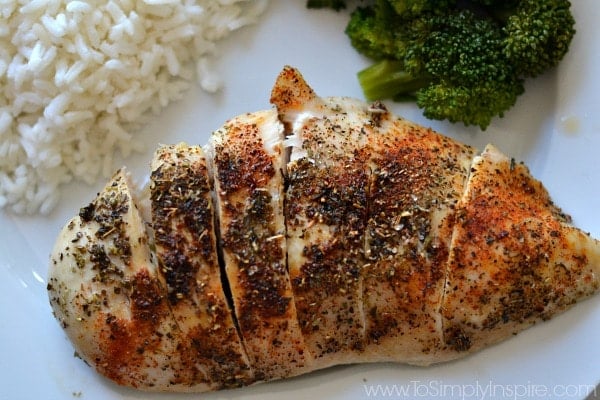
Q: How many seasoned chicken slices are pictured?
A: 6